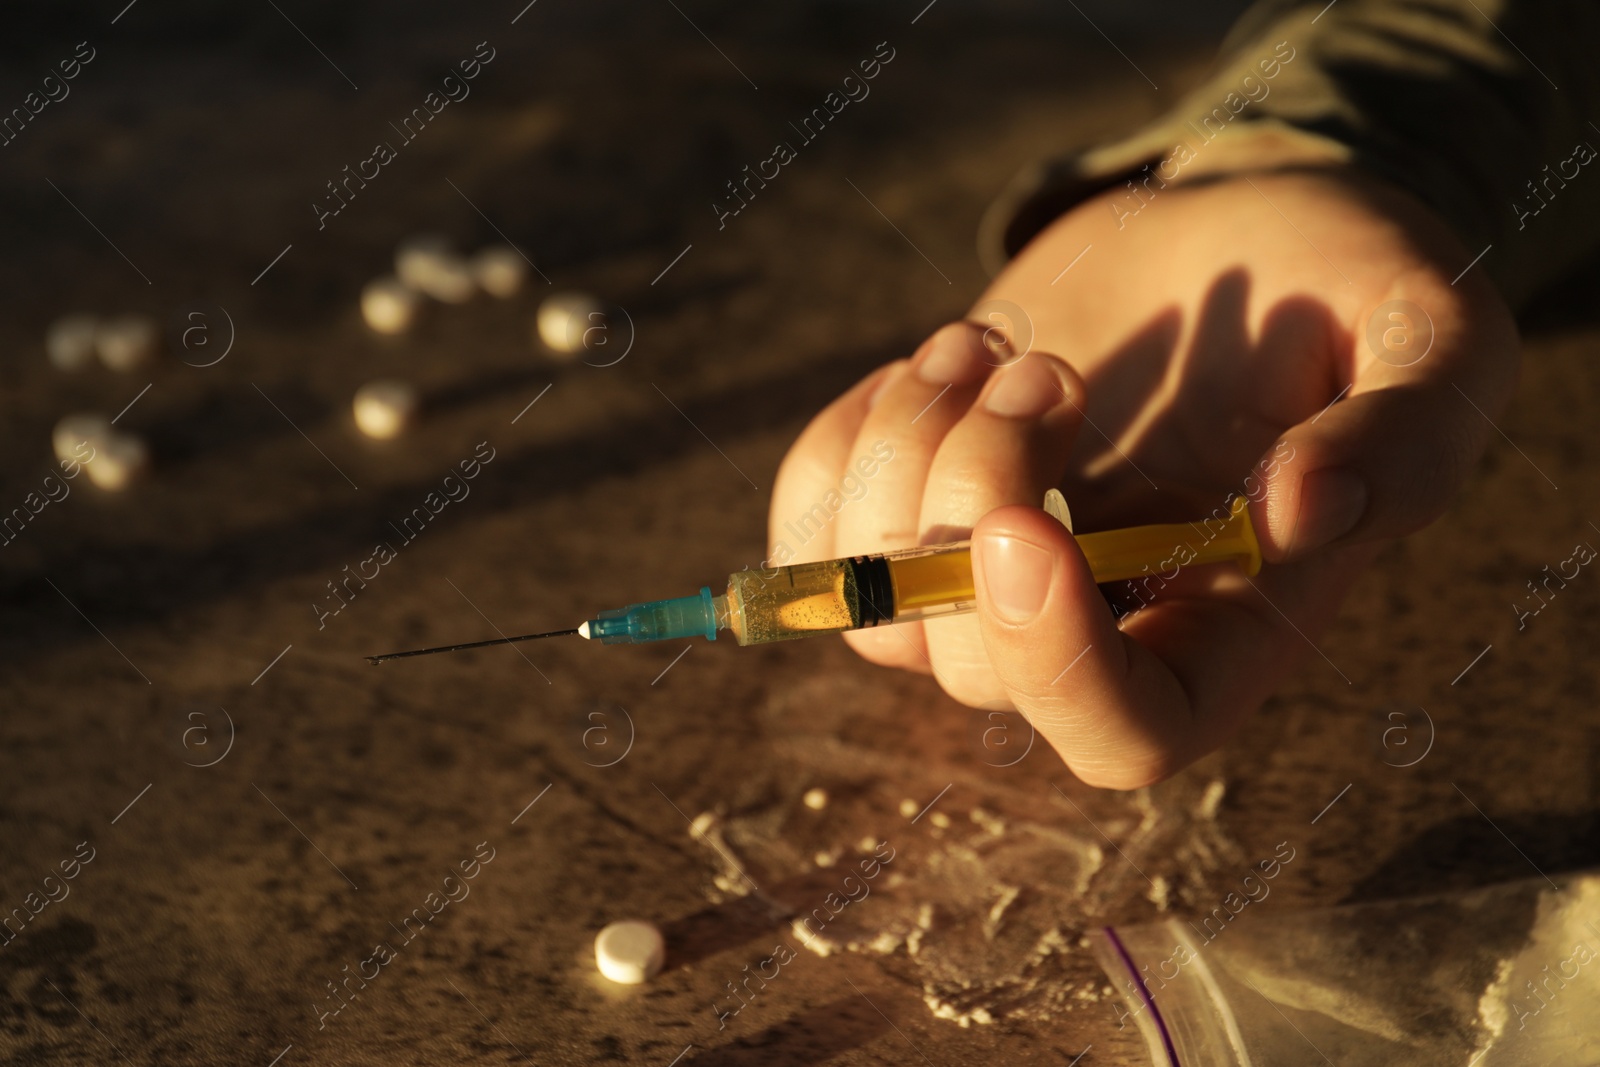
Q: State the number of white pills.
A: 11